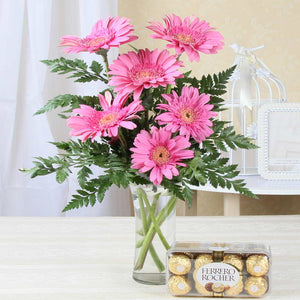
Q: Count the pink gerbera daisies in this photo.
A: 6